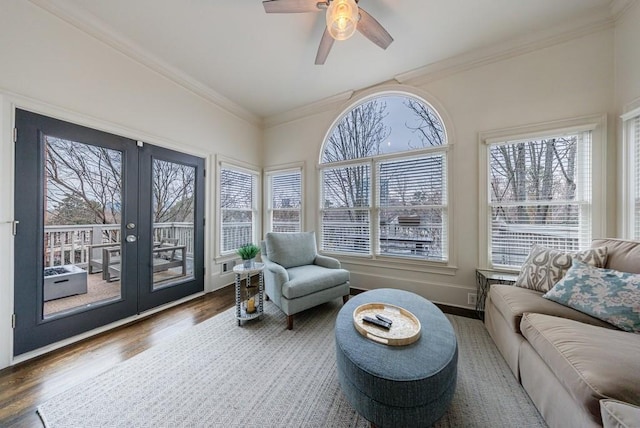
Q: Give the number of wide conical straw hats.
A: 0